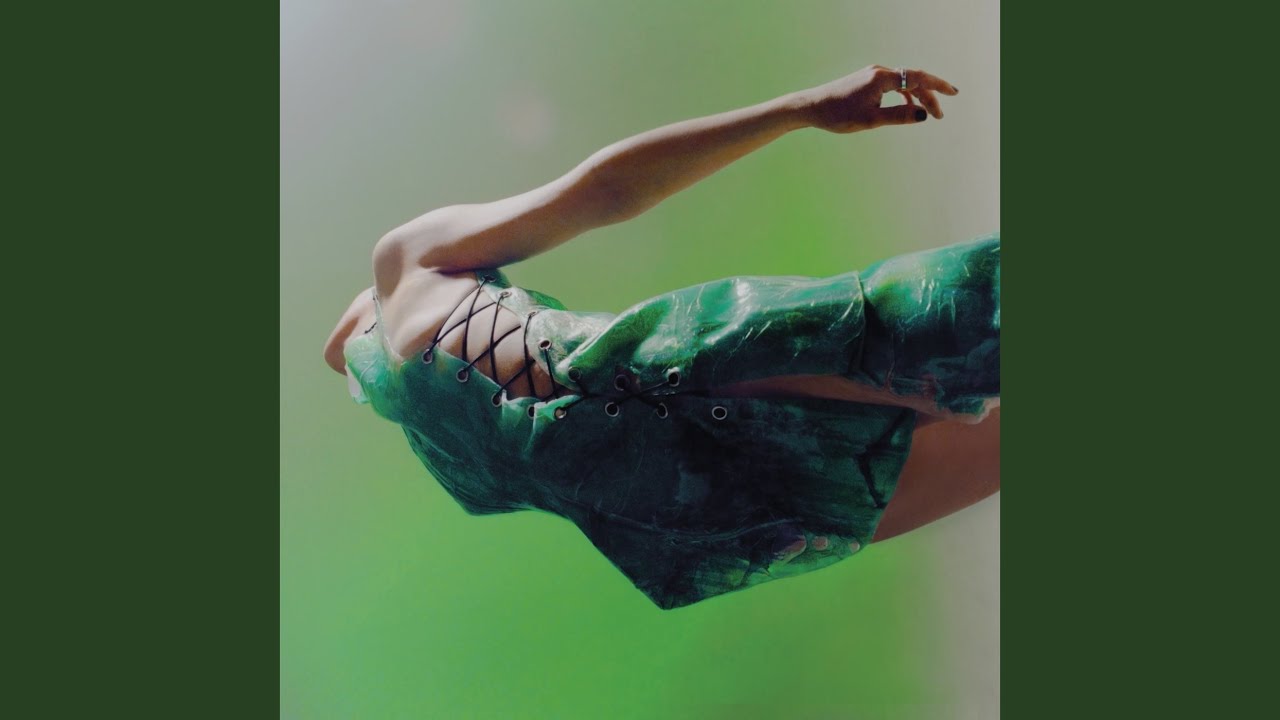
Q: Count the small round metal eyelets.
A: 15